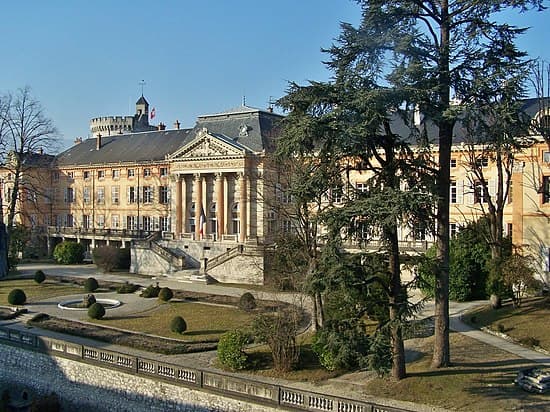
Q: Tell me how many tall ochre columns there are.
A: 4